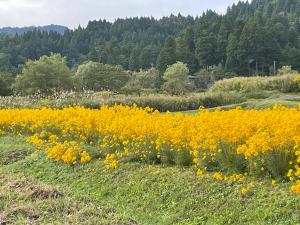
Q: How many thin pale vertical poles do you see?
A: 2